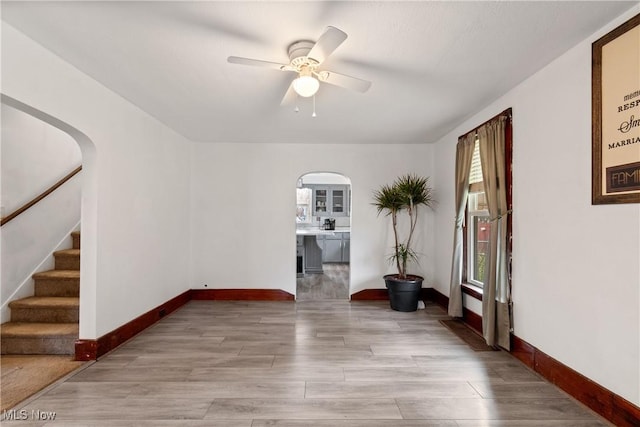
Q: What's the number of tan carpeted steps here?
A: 5